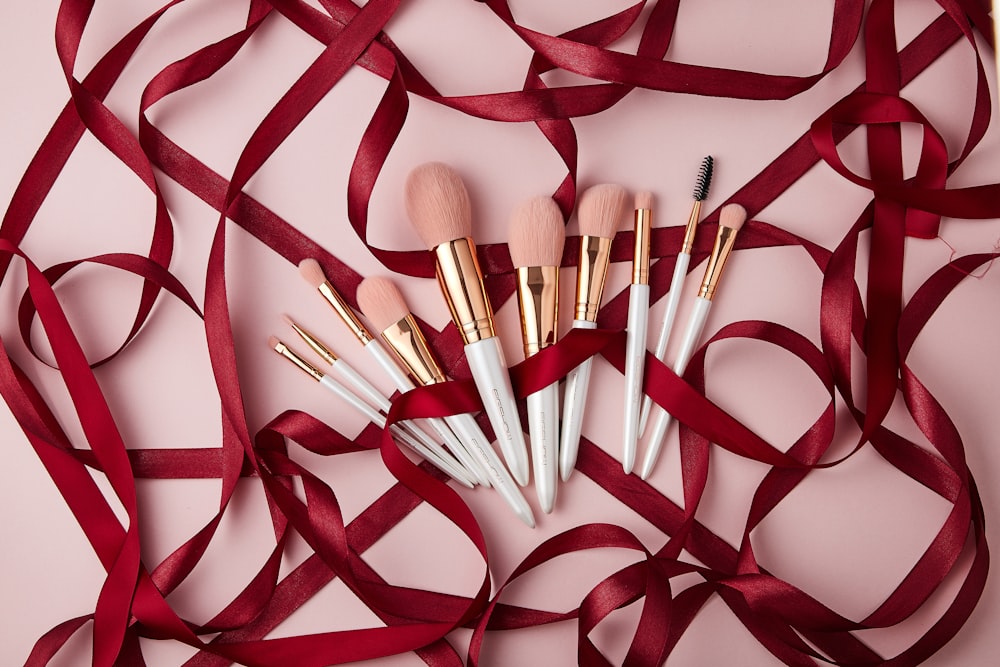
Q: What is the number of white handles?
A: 10